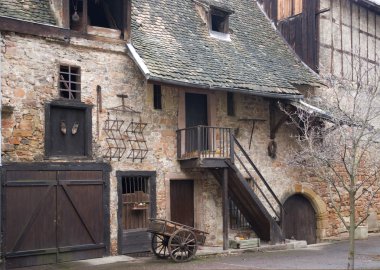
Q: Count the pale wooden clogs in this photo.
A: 2